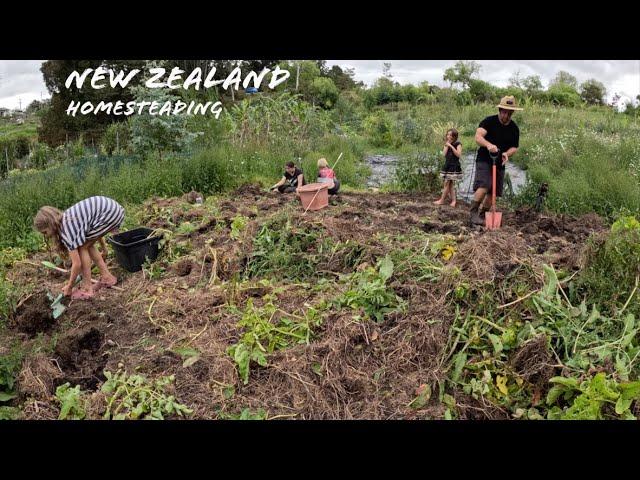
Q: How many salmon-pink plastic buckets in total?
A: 1